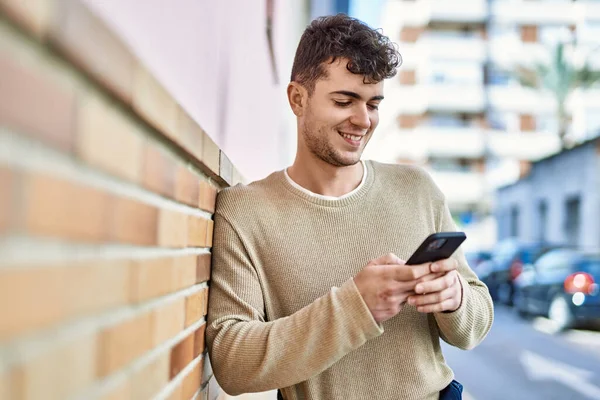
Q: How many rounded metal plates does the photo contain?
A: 0